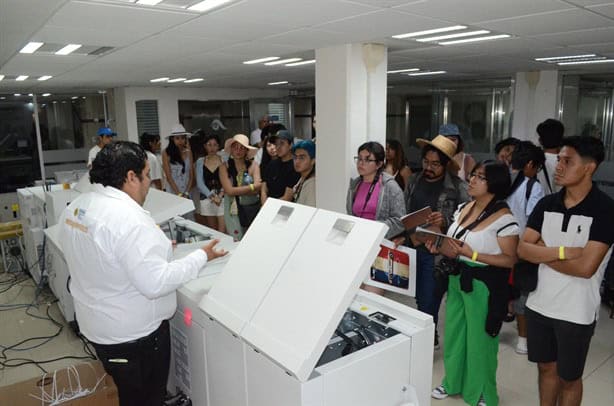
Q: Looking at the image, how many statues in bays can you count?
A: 0